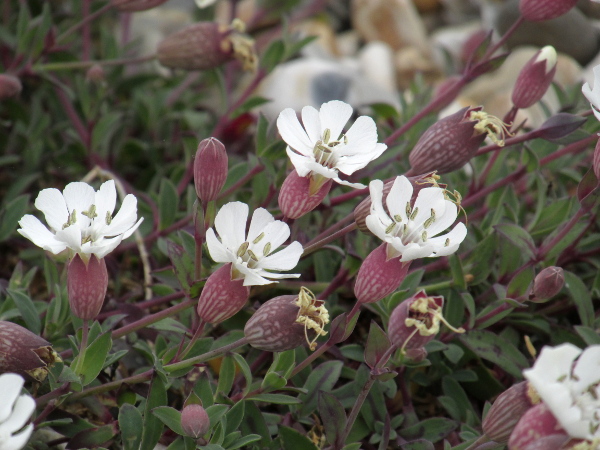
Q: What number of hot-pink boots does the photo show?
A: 0